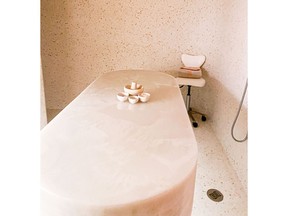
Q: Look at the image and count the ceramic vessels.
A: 4